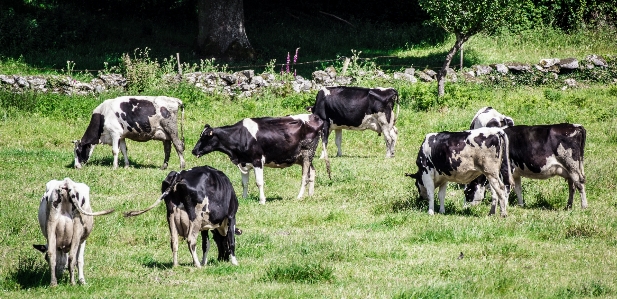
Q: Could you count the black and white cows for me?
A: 8